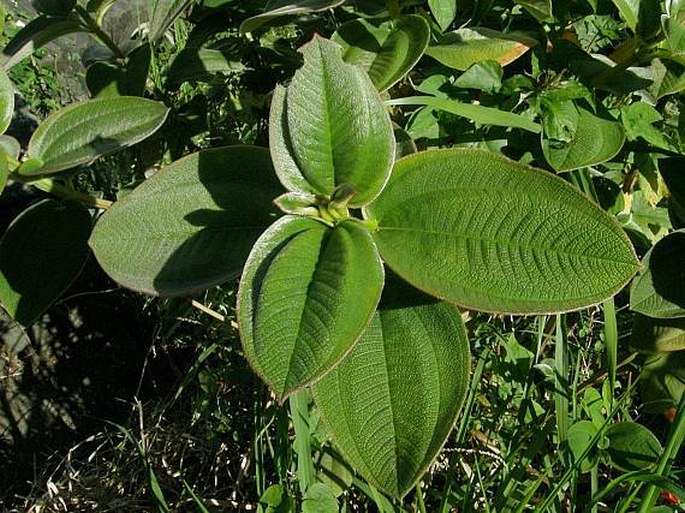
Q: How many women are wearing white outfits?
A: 0